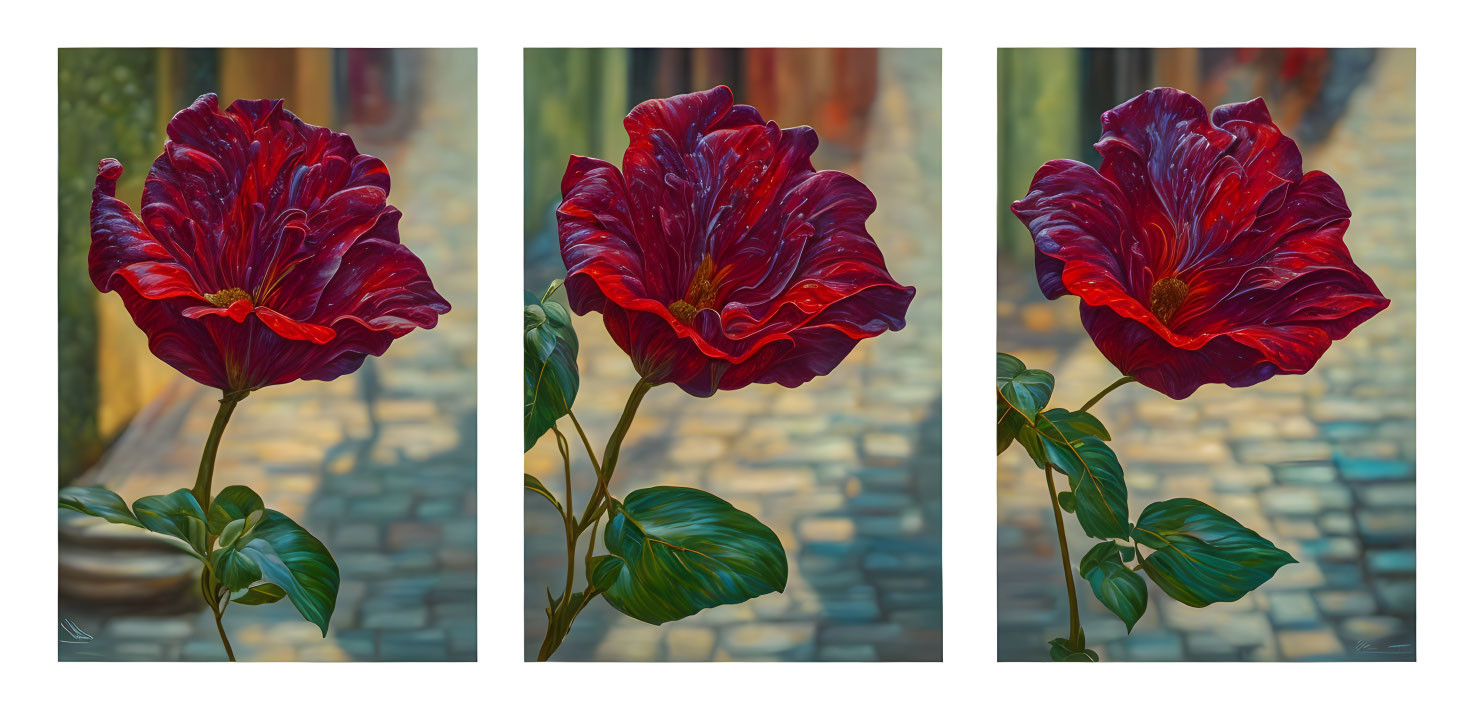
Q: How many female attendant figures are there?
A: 0